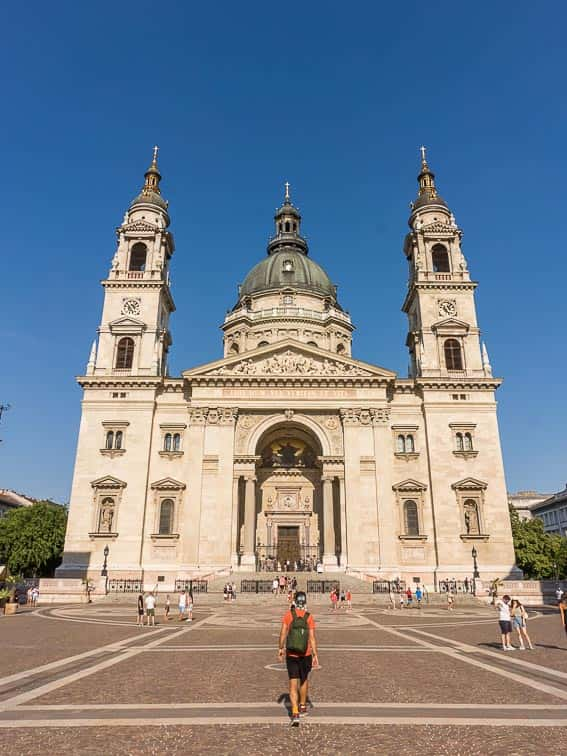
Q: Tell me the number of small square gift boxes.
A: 0